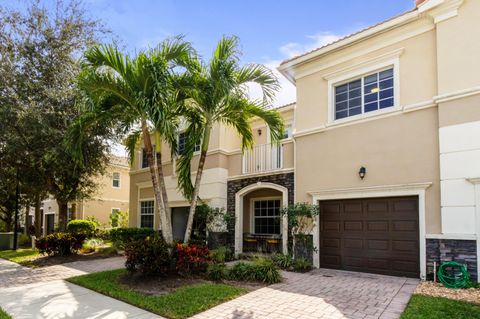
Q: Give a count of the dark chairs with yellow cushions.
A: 2